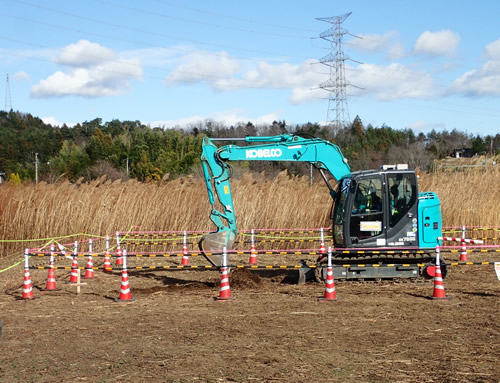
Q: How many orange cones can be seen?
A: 14